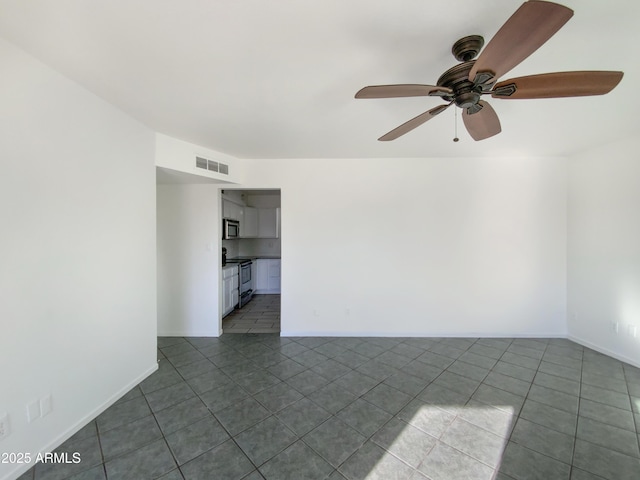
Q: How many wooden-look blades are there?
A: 5